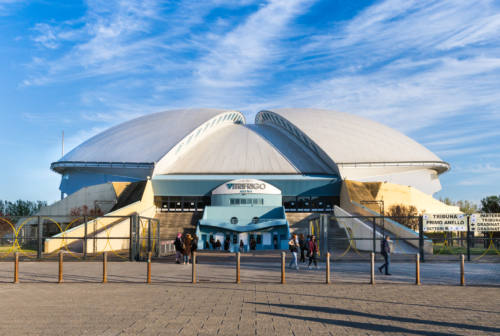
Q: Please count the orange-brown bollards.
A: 11